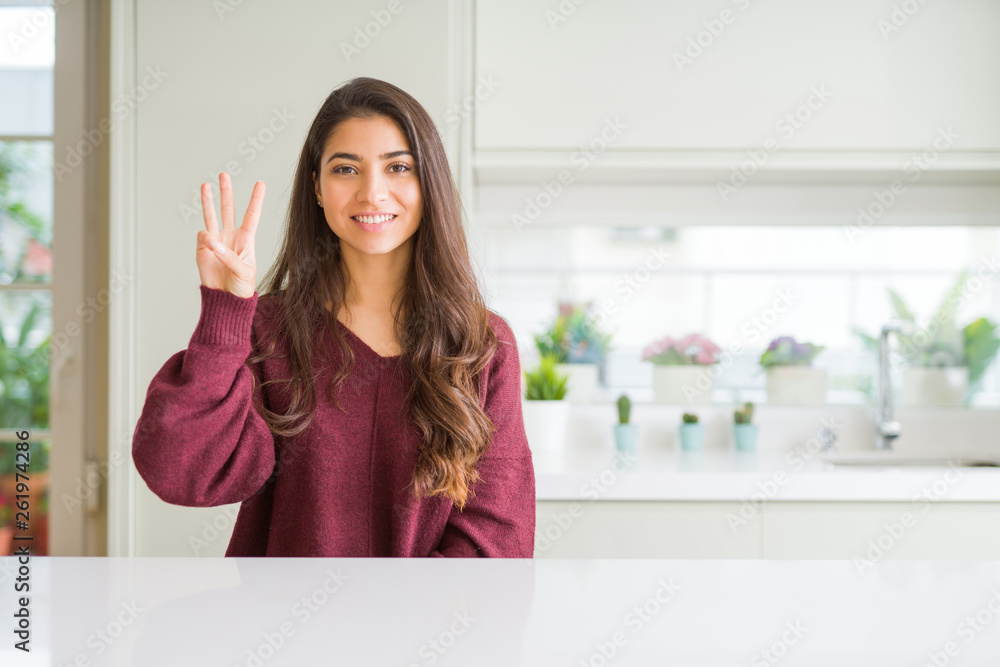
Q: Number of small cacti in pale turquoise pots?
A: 3